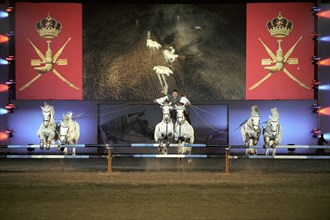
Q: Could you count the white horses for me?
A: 6